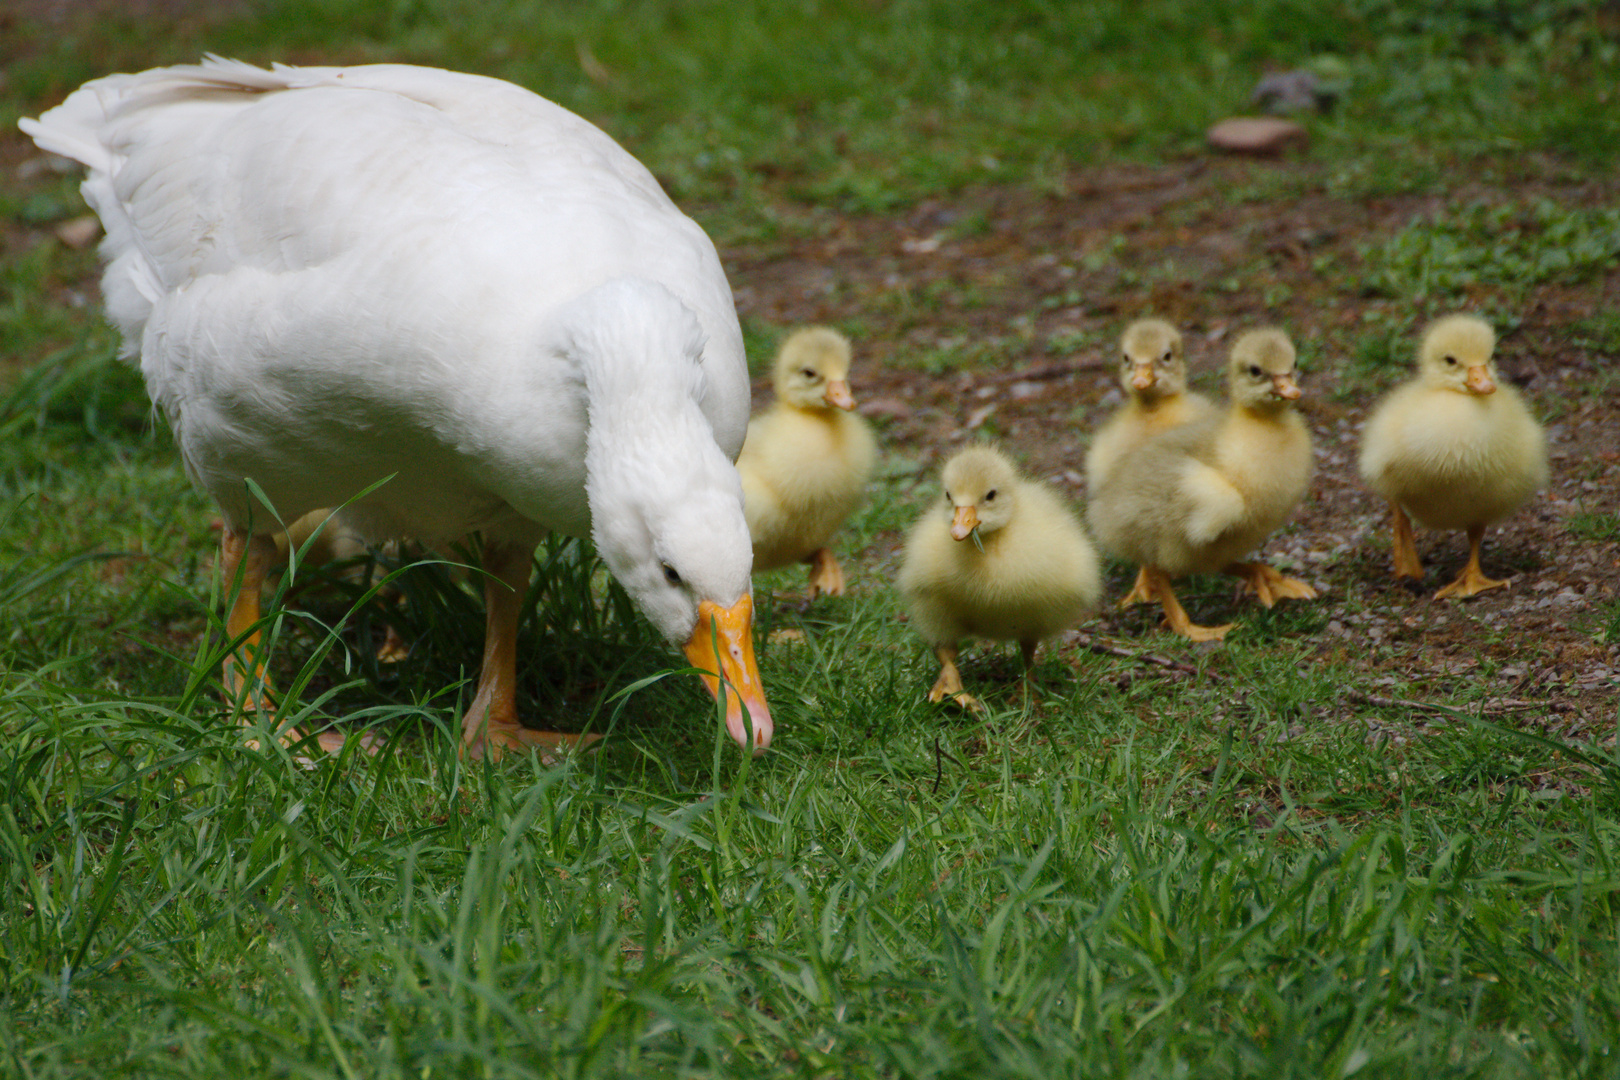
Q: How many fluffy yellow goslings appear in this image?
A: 5